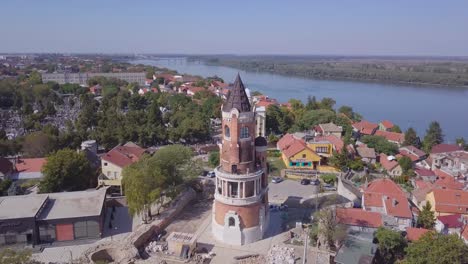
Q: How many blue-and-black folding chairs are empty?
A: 0